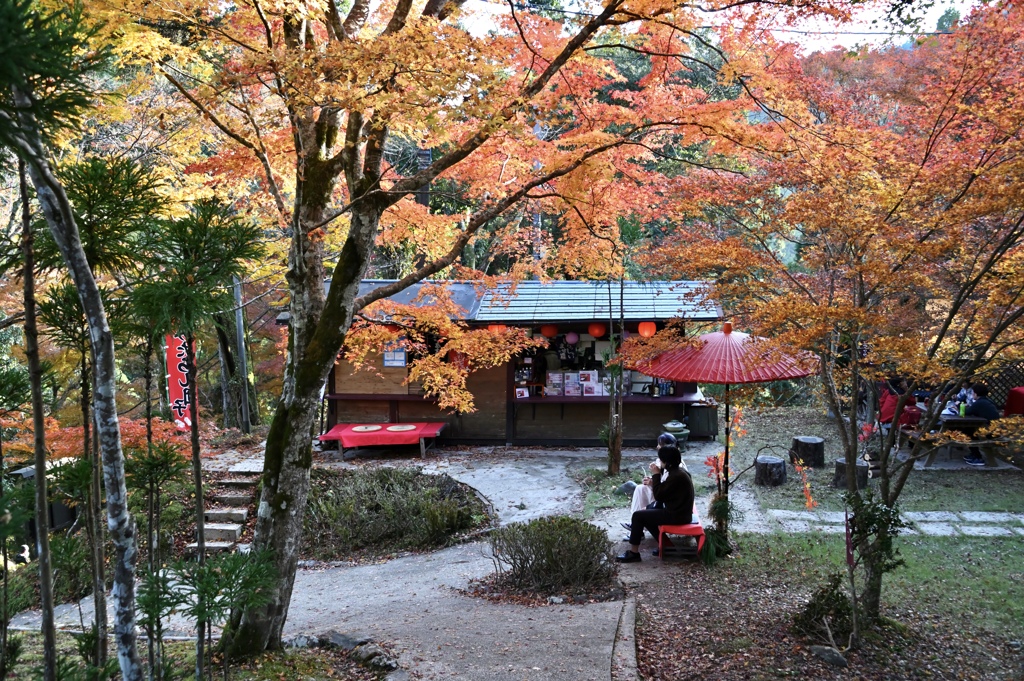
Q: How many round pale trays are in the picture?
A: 2